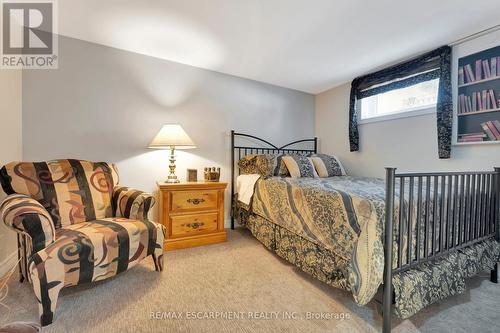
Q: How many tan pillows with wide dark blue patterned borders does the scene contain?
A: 2